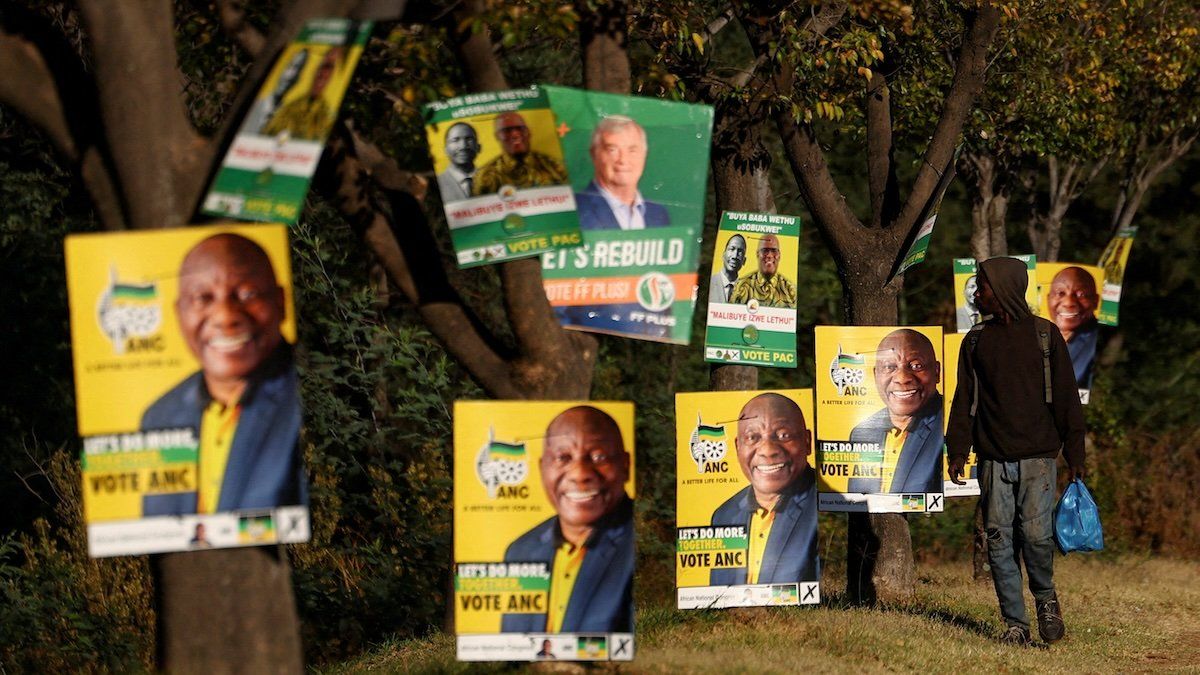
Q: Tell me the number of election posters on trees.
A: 13